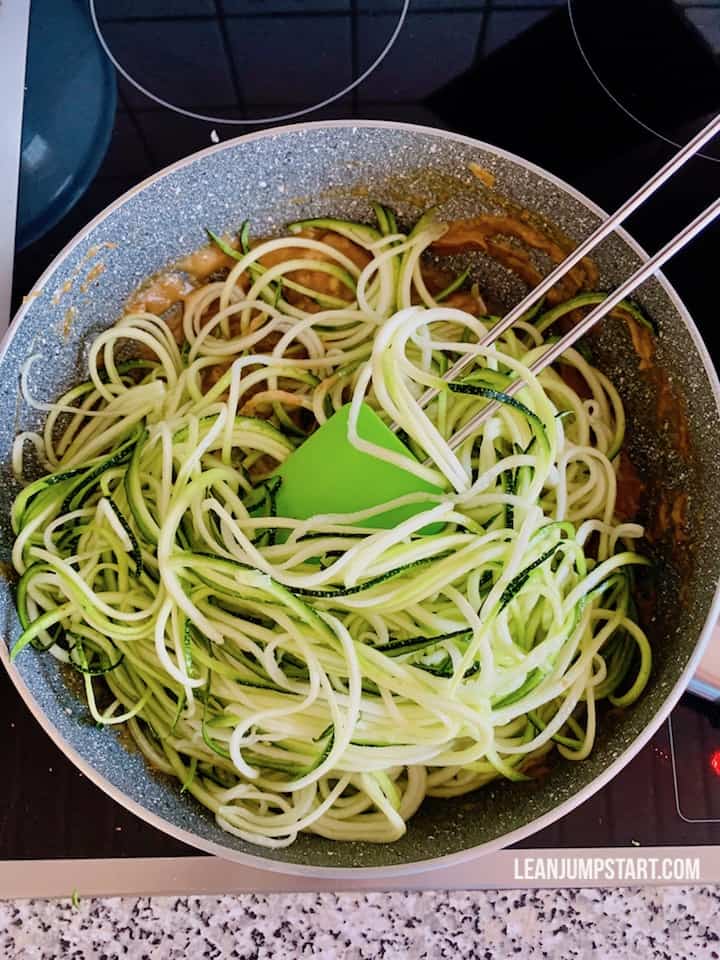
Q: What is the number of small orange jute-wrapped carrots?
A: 0